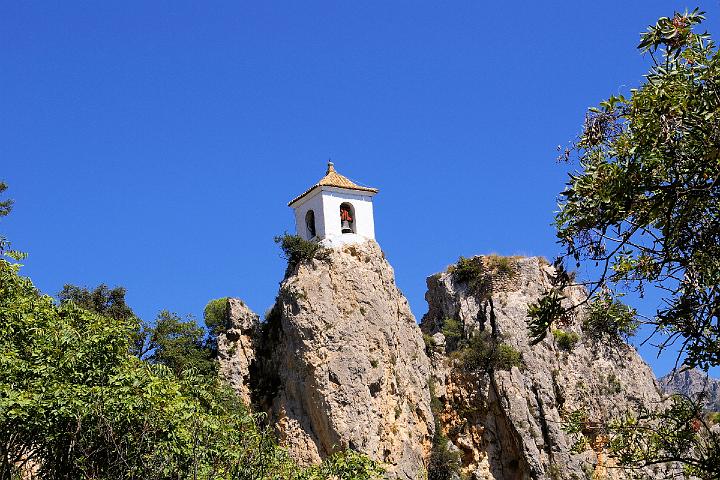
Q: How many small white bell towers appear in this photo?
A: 1